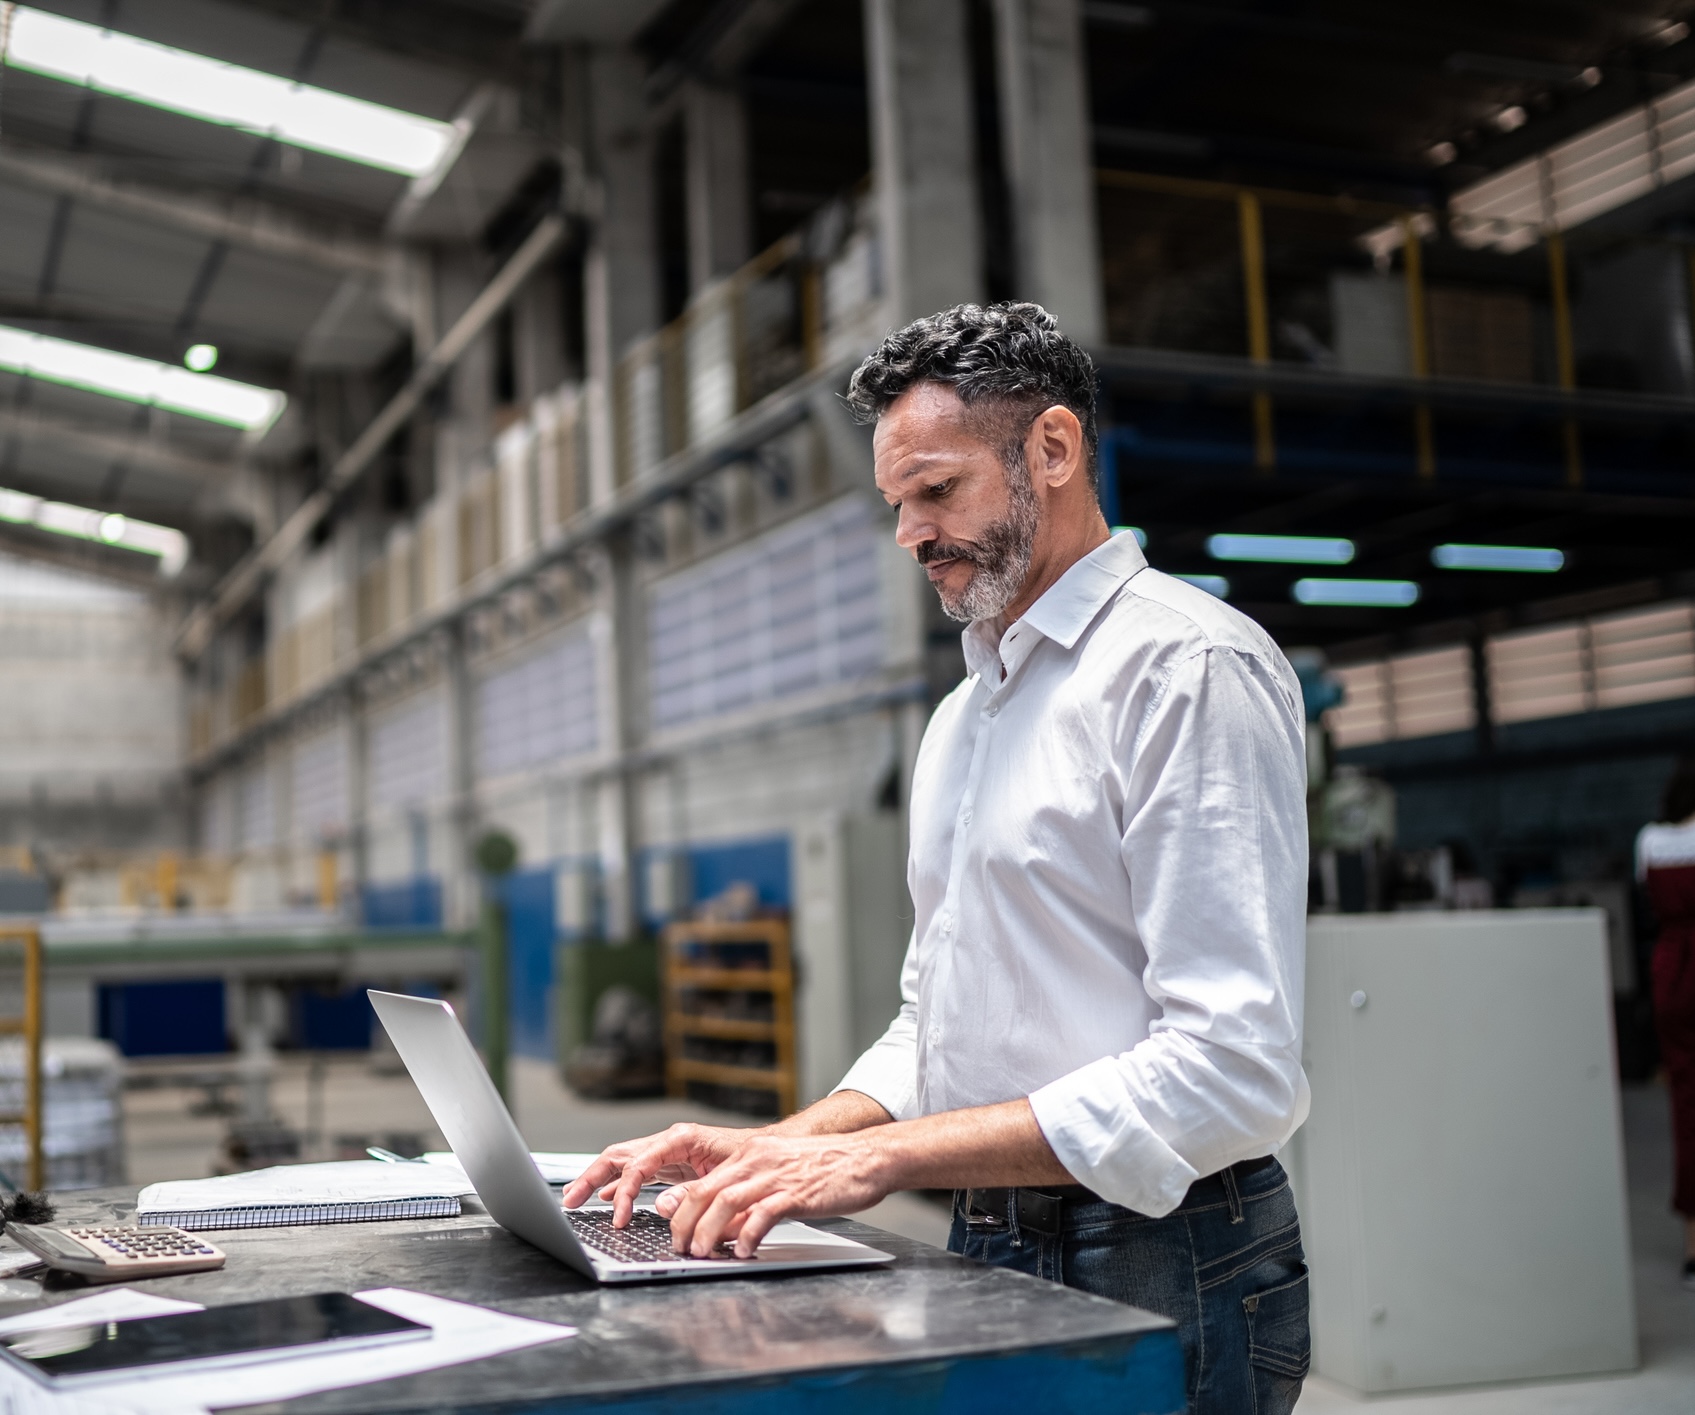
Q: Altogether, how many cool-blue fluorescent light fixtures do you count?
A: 5